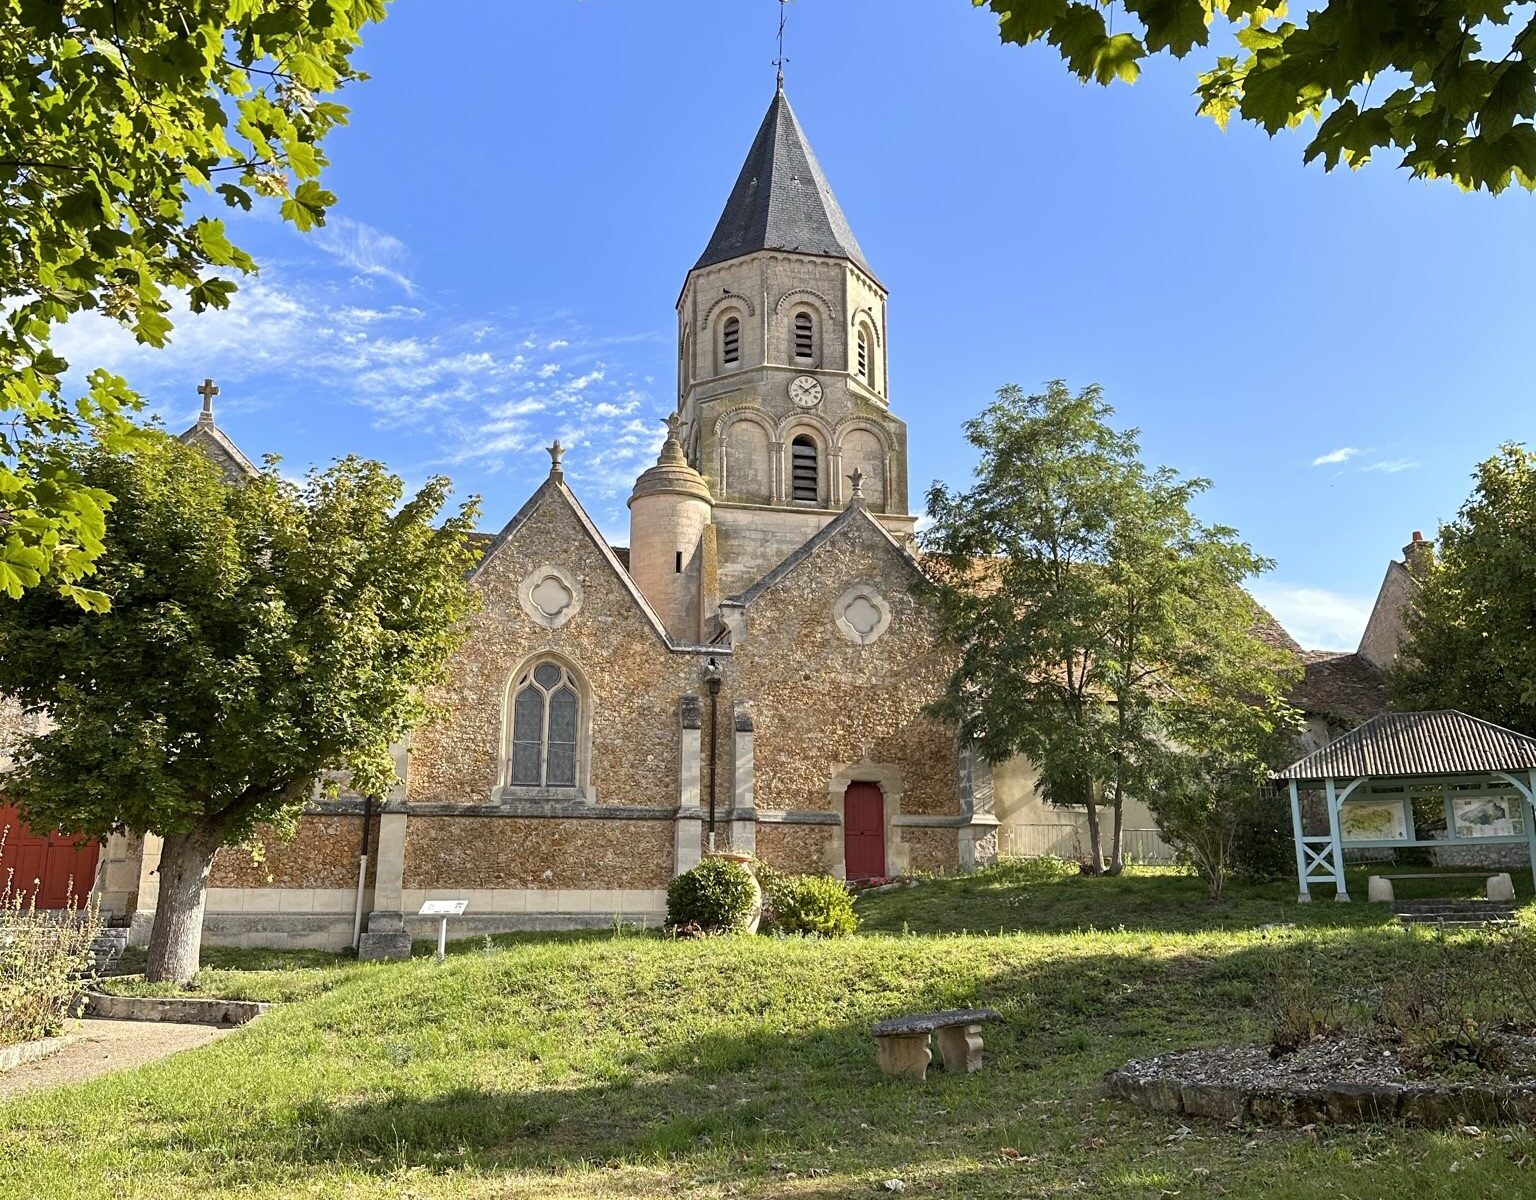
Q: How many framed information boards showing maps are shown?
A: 2